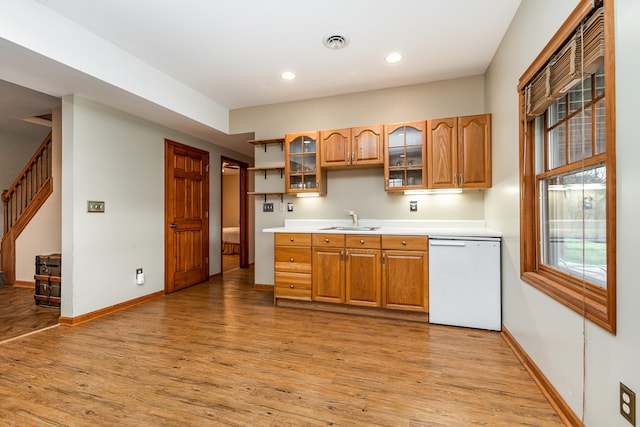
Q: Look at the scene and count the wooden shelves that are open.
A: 3